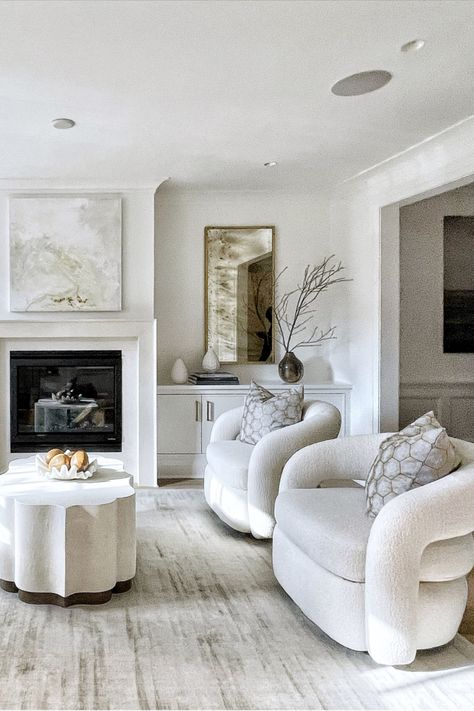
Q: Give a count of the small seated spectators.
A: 0